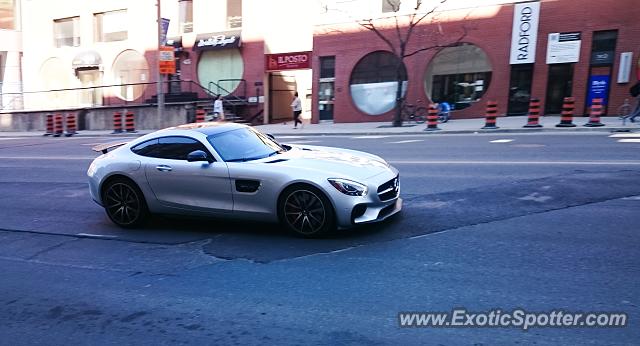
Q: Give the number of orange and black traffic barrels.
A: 11